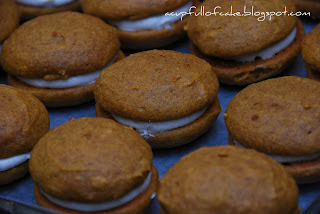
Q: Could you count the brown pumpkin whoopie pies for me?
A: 12